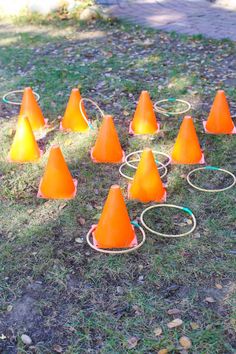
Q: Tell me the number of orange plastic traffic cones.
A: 10